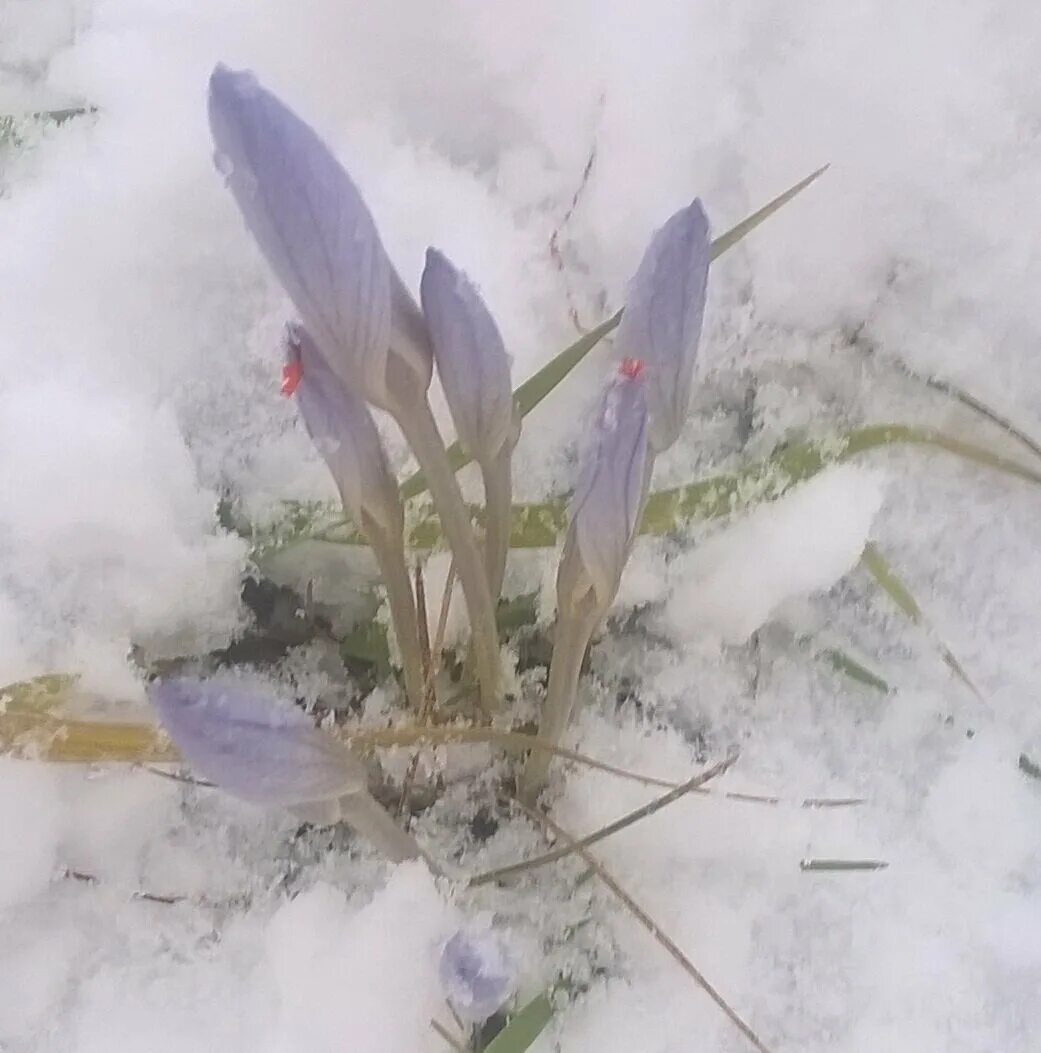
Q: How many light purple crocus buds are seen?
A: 7